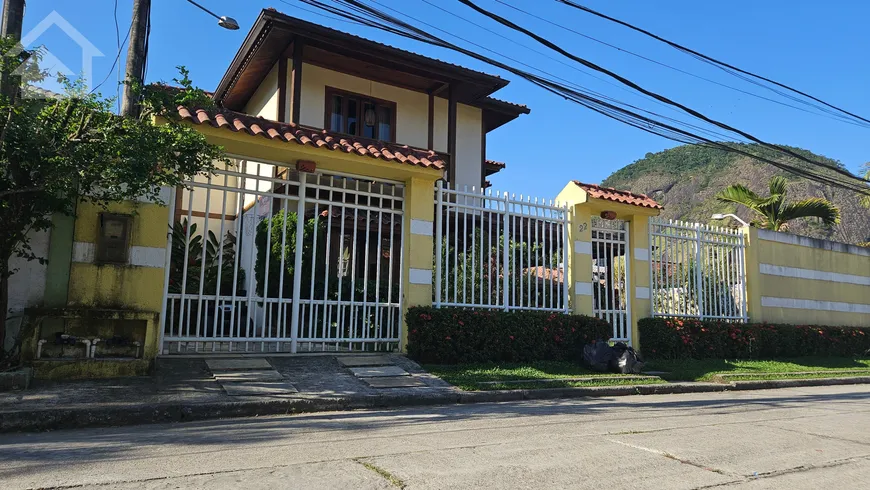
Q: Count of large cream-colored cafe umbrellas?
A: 0